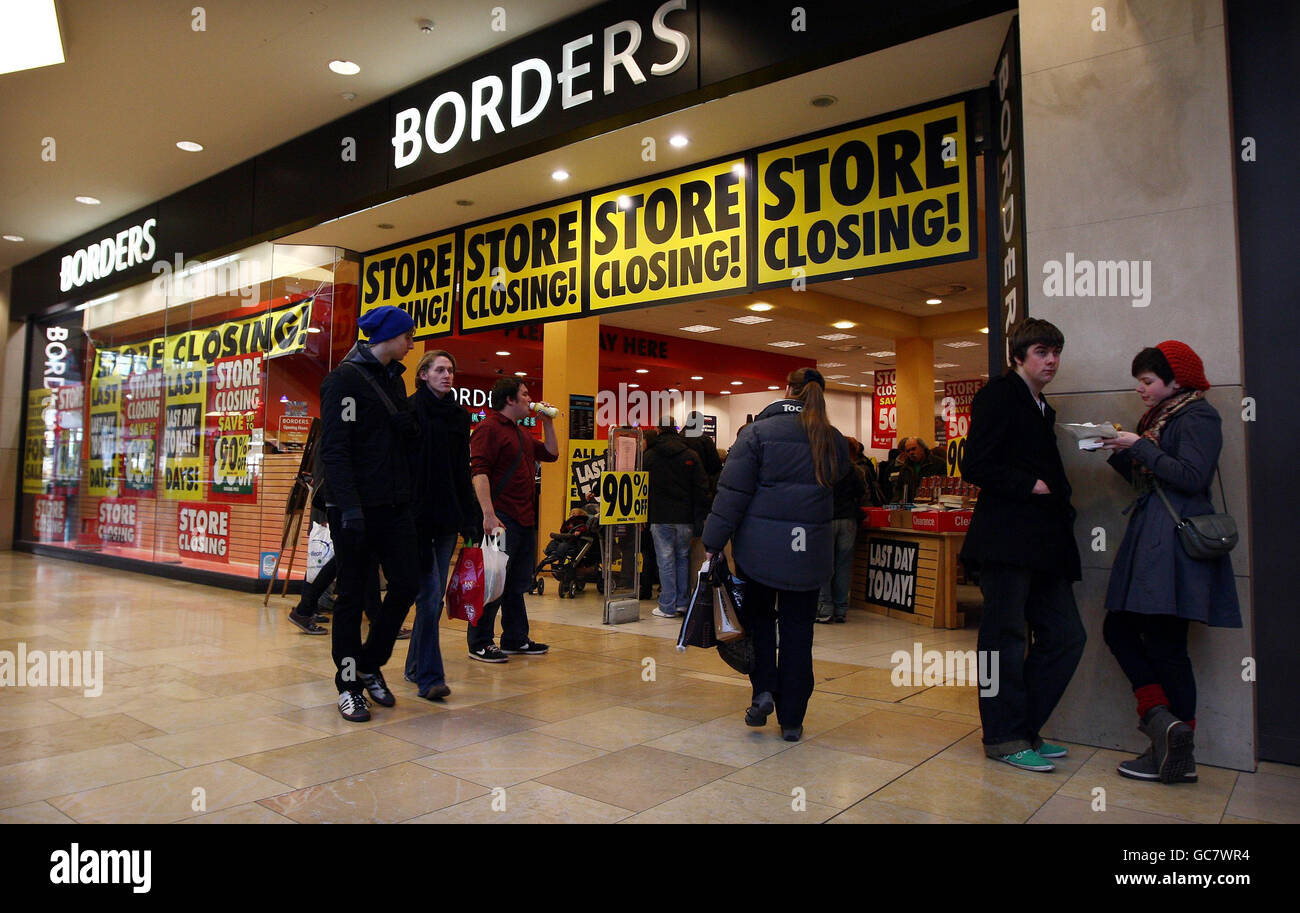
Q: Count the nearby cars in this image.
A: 0